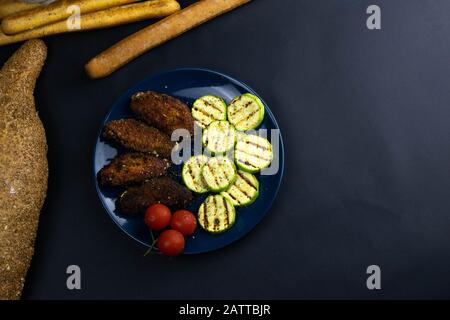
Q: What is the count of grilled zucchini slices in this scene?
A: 8